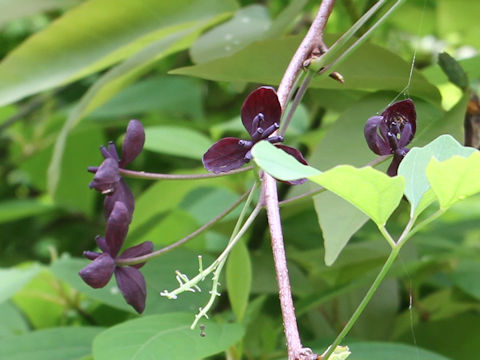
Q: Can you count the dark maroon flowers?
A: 4